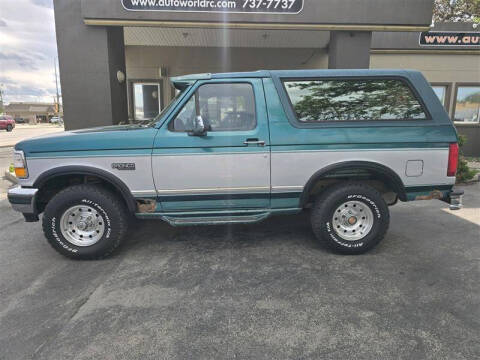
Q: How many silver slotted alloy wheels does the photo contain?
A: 2